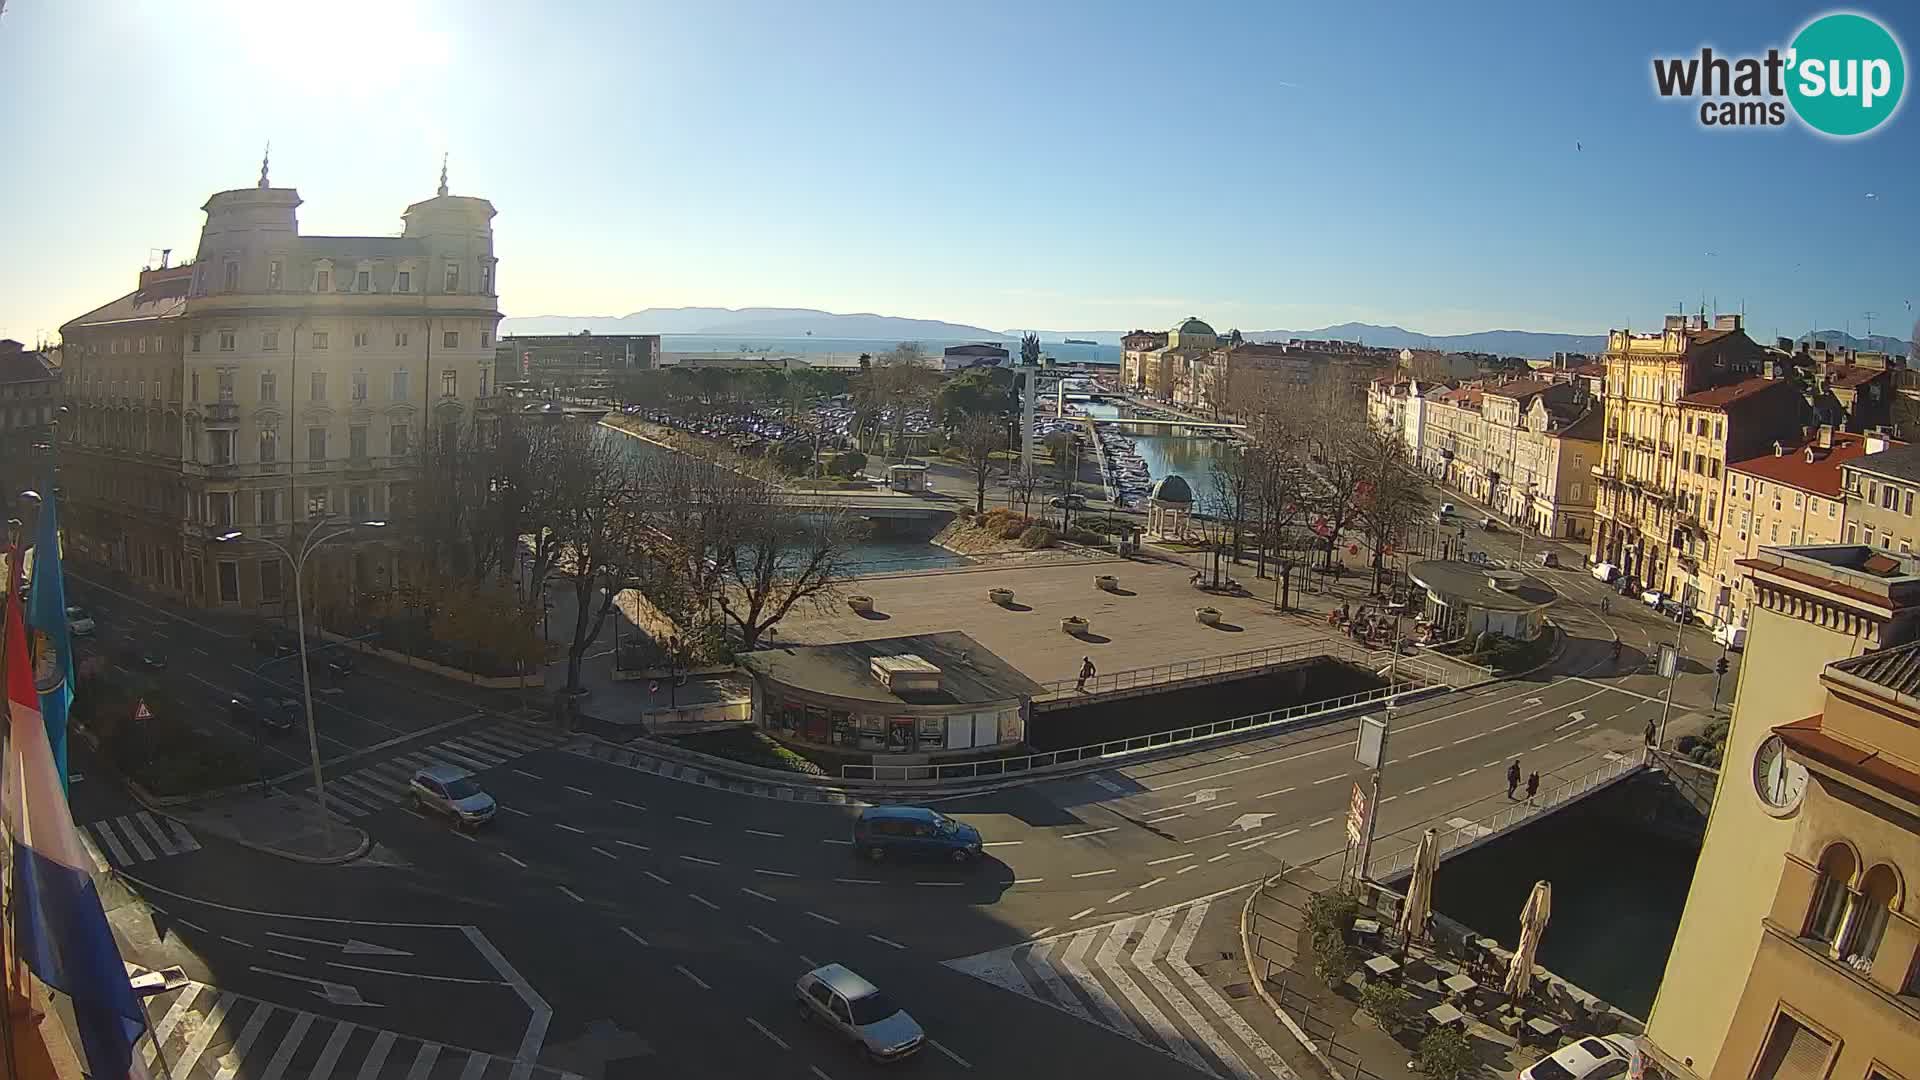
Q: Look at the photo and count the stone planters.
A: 5